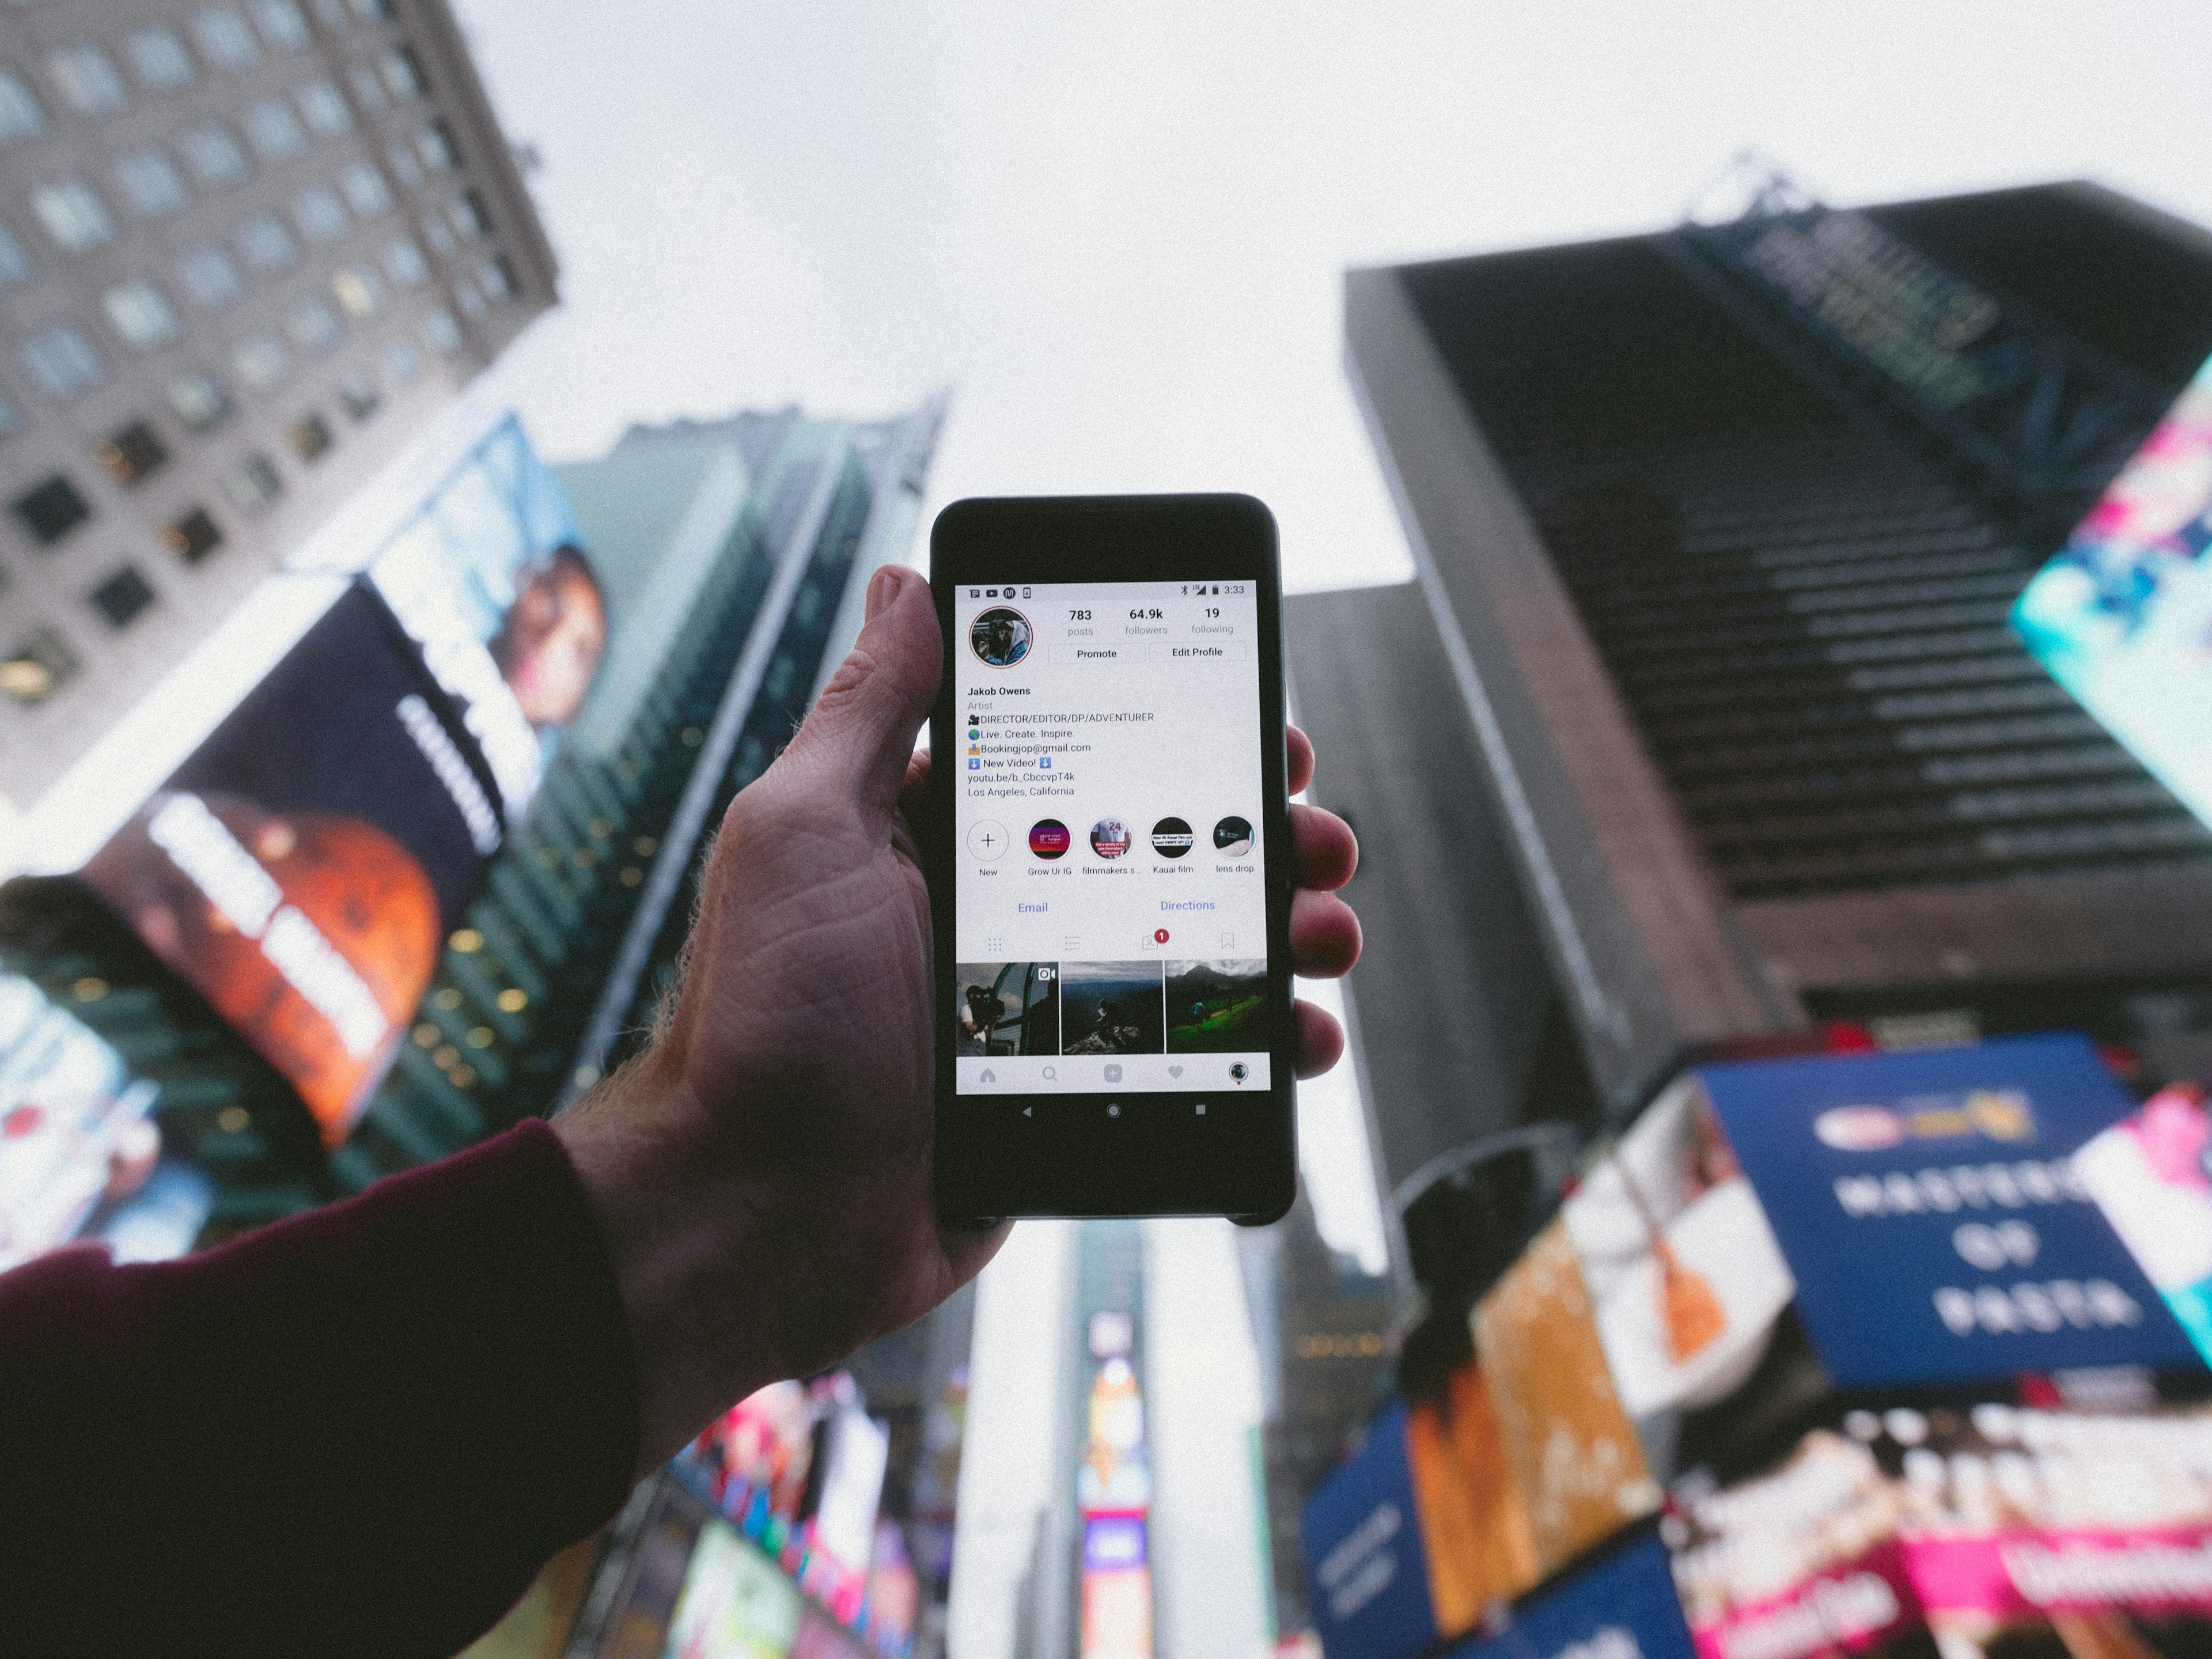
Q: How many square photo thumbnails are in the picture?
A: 3